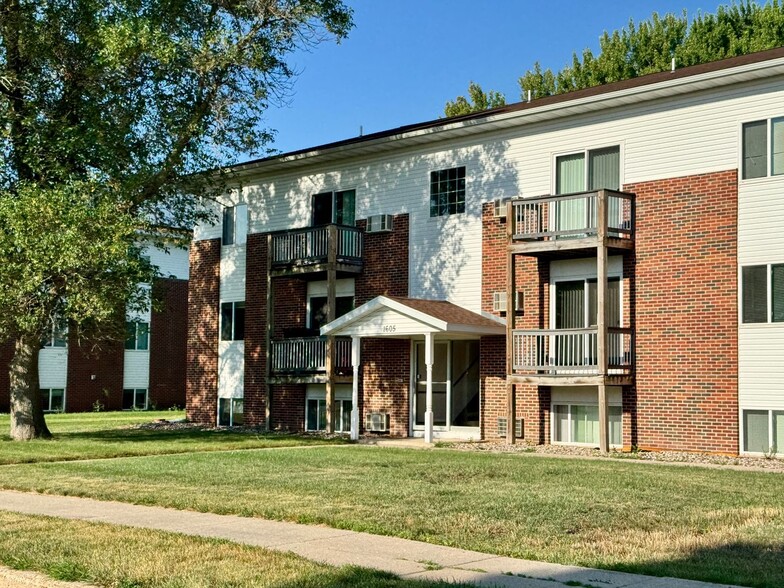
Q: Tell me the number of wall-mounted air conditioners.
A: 5